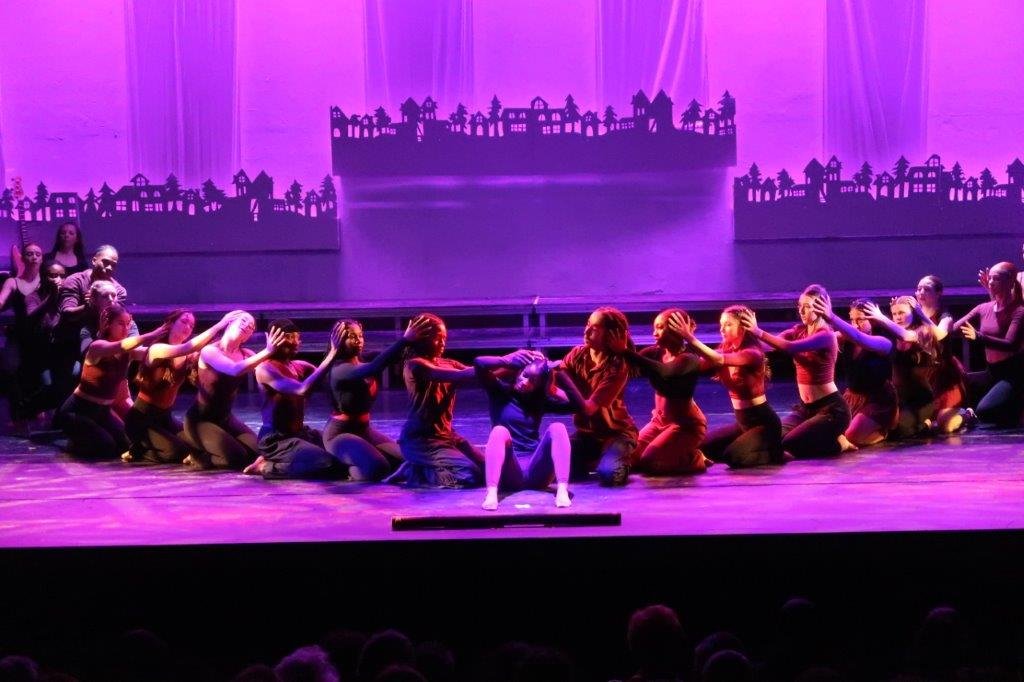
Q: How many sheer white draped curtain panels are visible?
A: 4